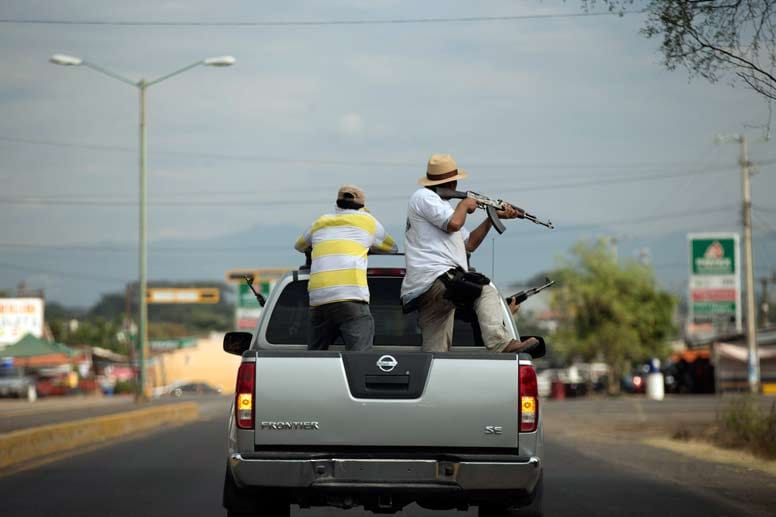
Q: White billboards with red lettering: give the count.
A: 1